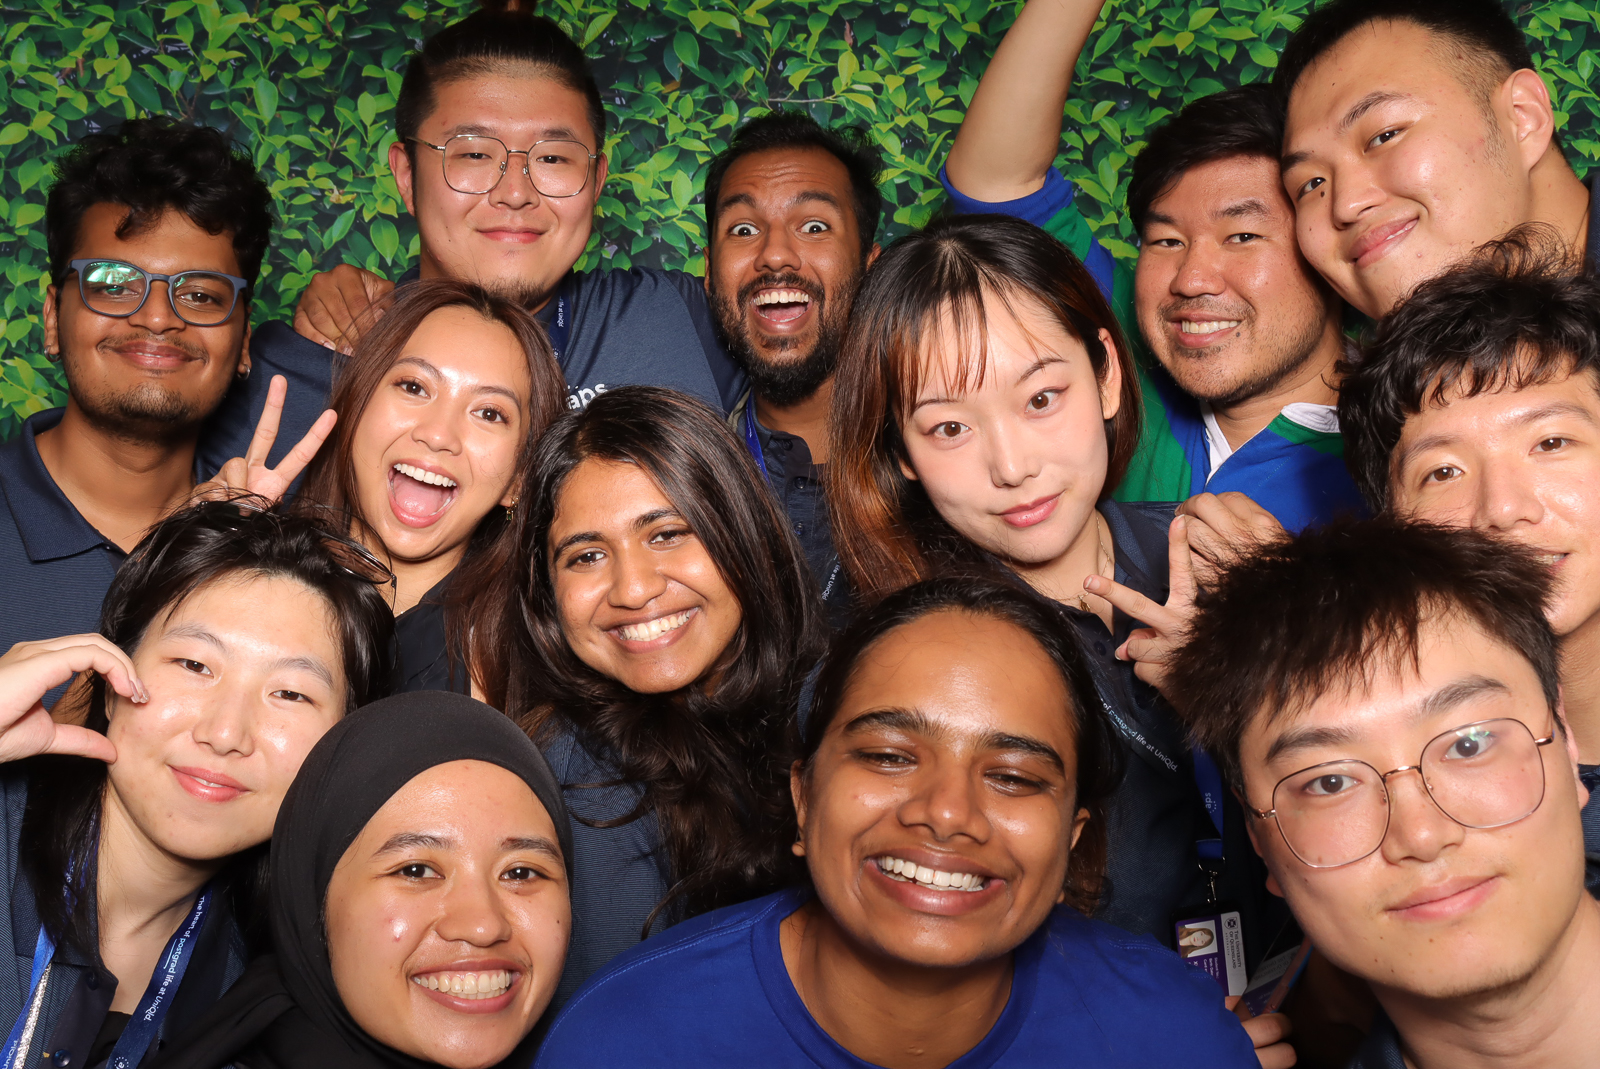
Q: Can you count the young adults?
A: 13